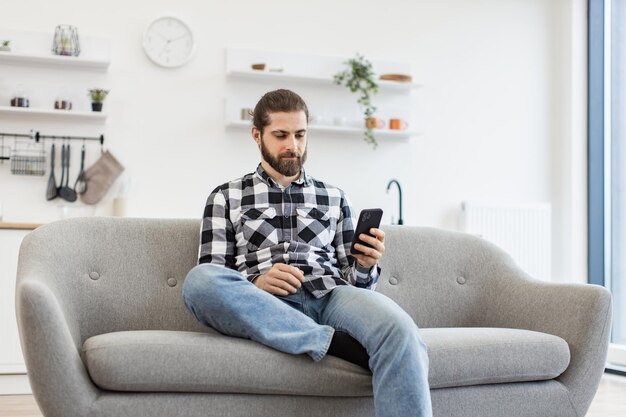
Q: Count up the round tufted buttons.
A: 4